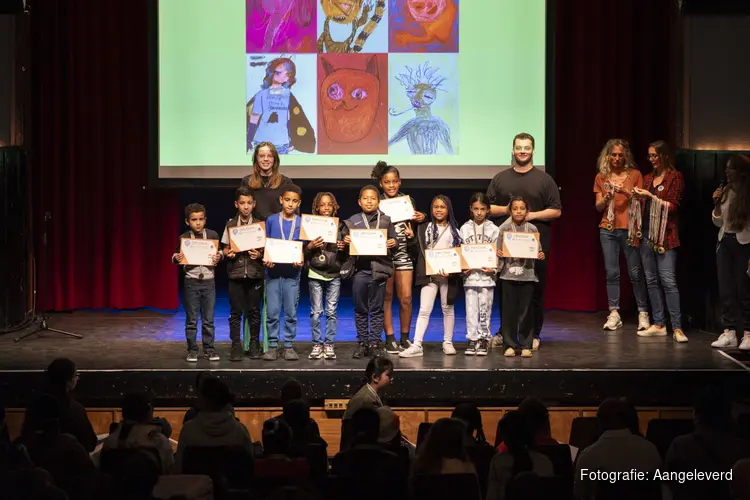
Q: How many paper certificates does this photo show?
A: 9